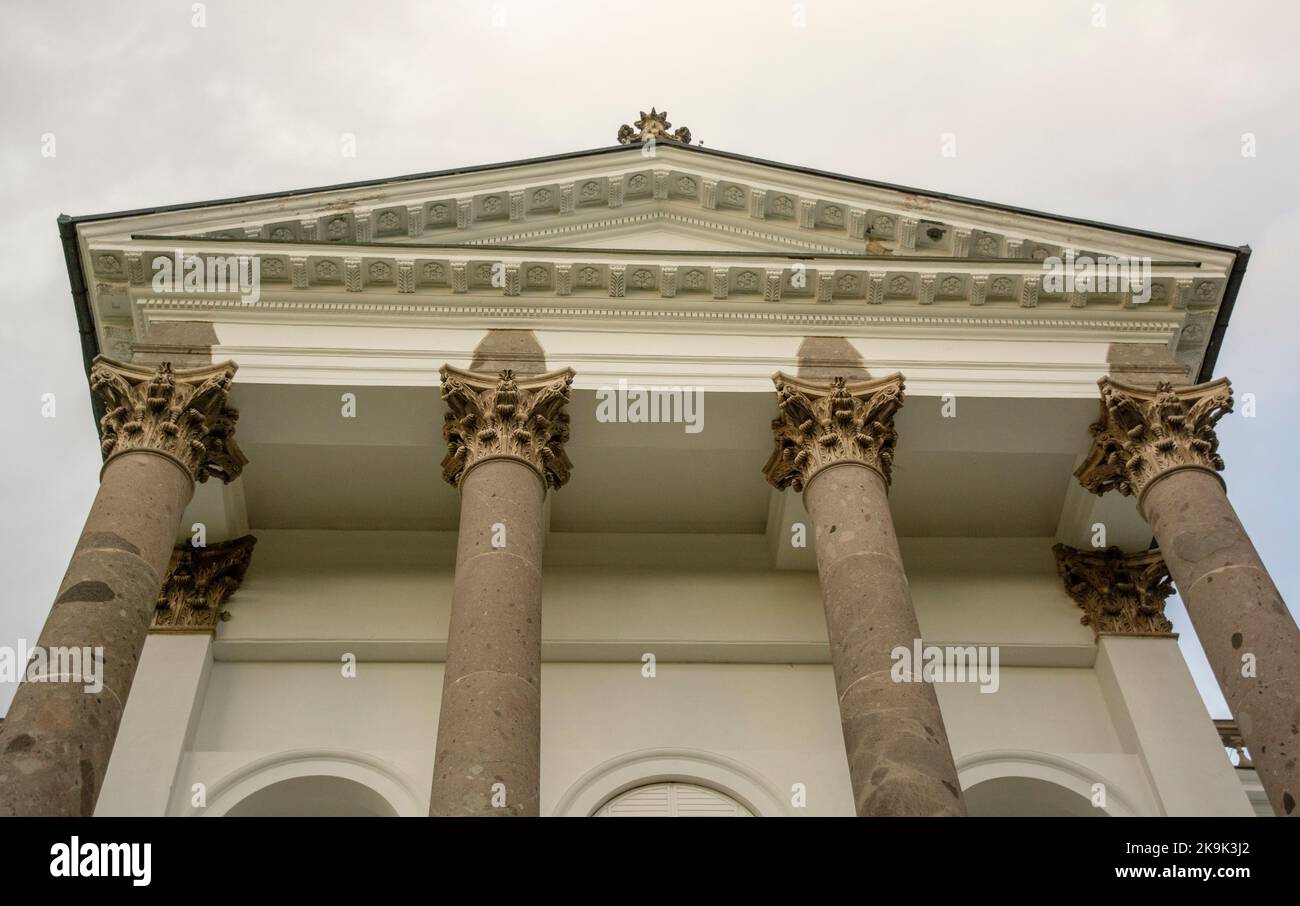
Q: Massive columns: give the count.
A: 4